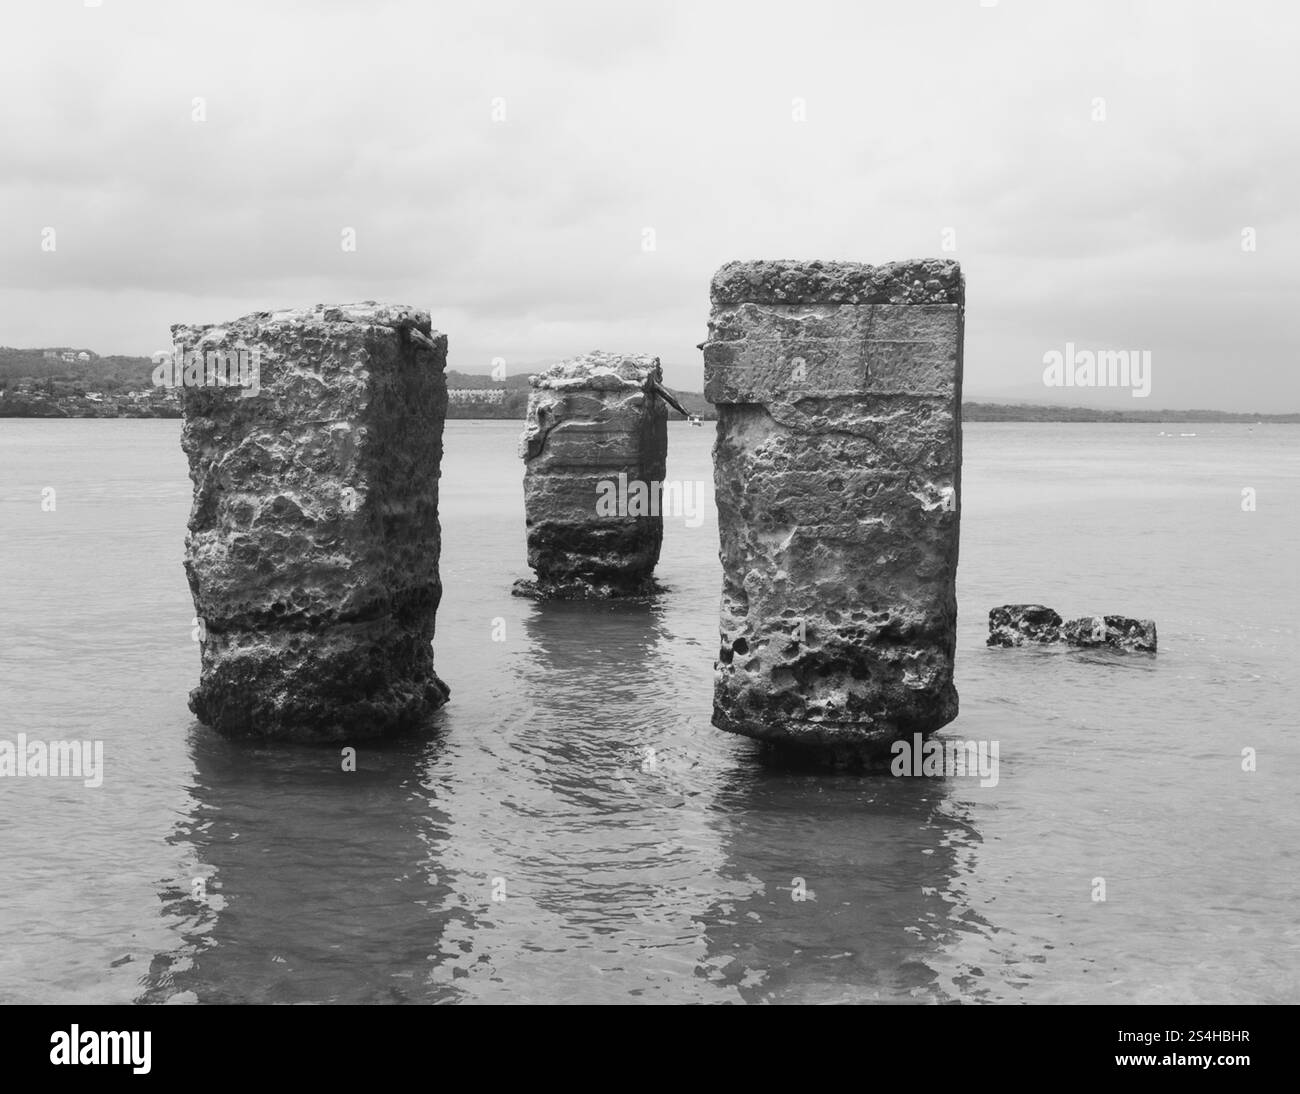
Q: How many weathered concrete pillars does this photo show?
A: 3